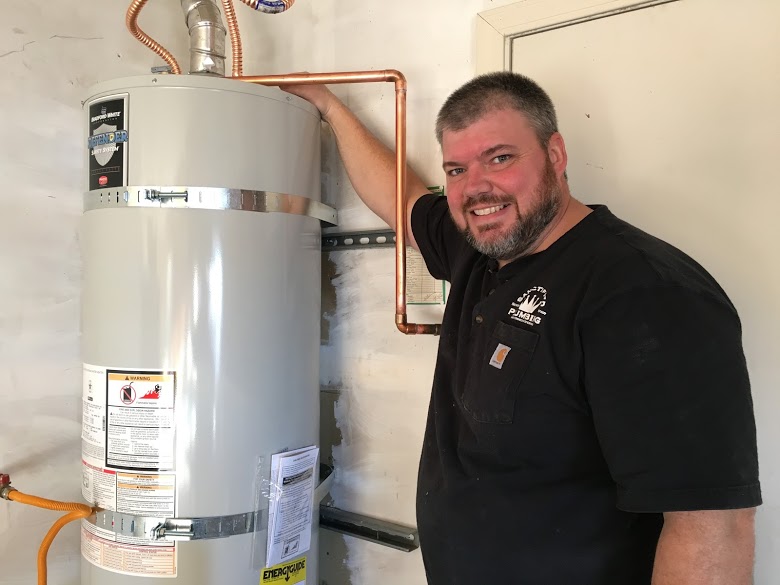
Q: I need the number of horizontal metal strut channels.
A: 2